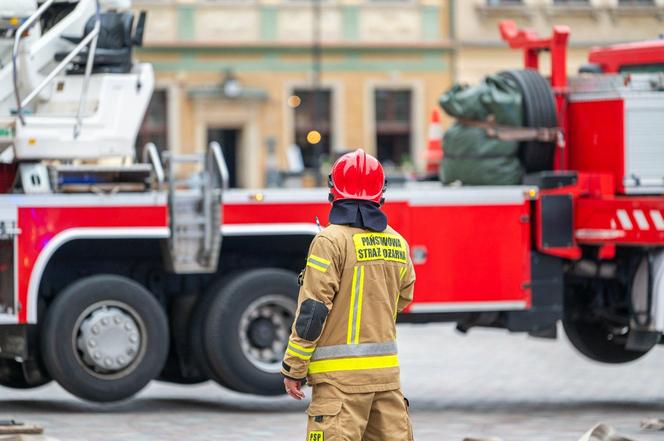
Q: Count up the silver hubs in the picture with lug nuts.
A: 2